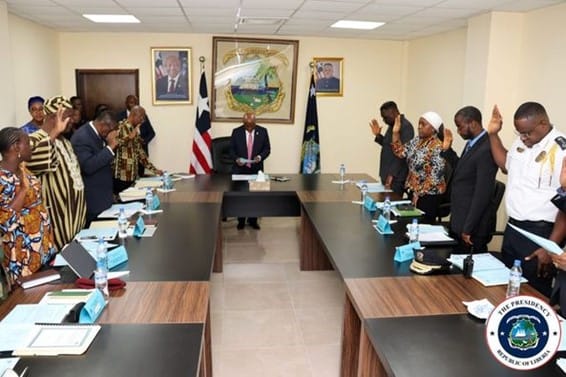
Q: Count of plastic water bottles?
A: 10